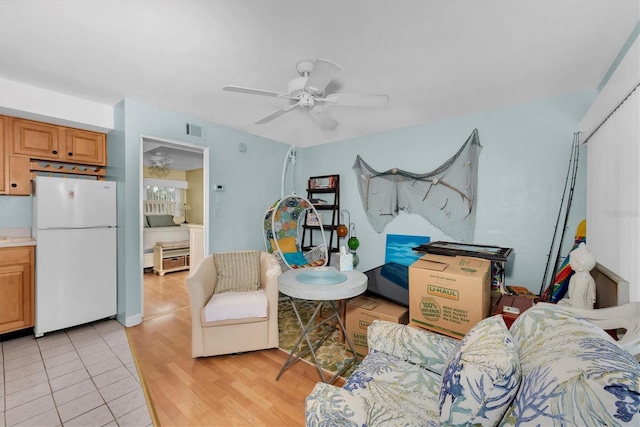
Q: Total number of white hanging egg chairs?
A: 1